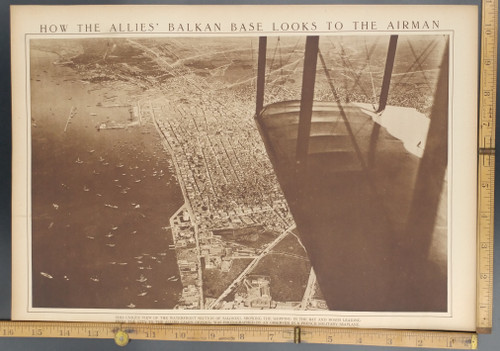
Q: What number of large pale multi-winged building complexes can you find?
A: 1